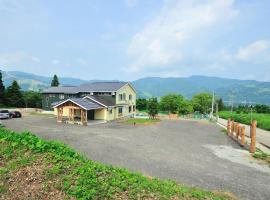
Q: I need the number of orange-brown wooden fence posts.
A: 5